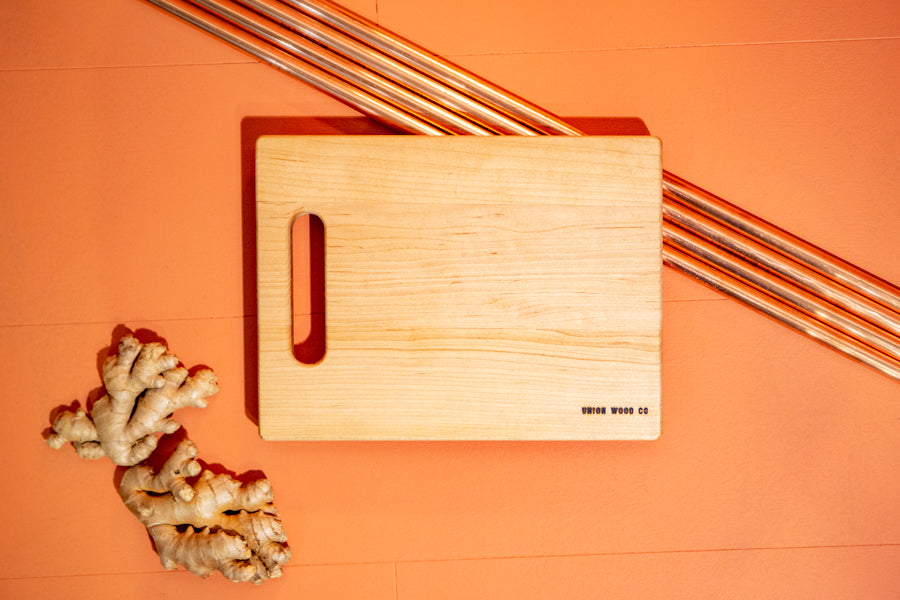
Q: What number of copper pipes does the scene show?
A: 4